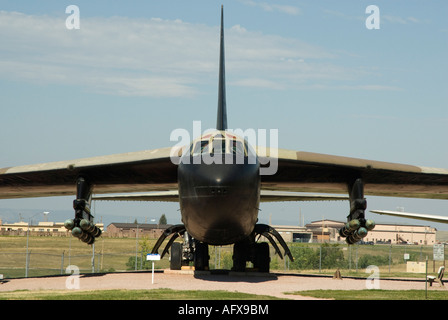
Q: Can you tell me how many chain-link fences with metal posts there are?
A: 1